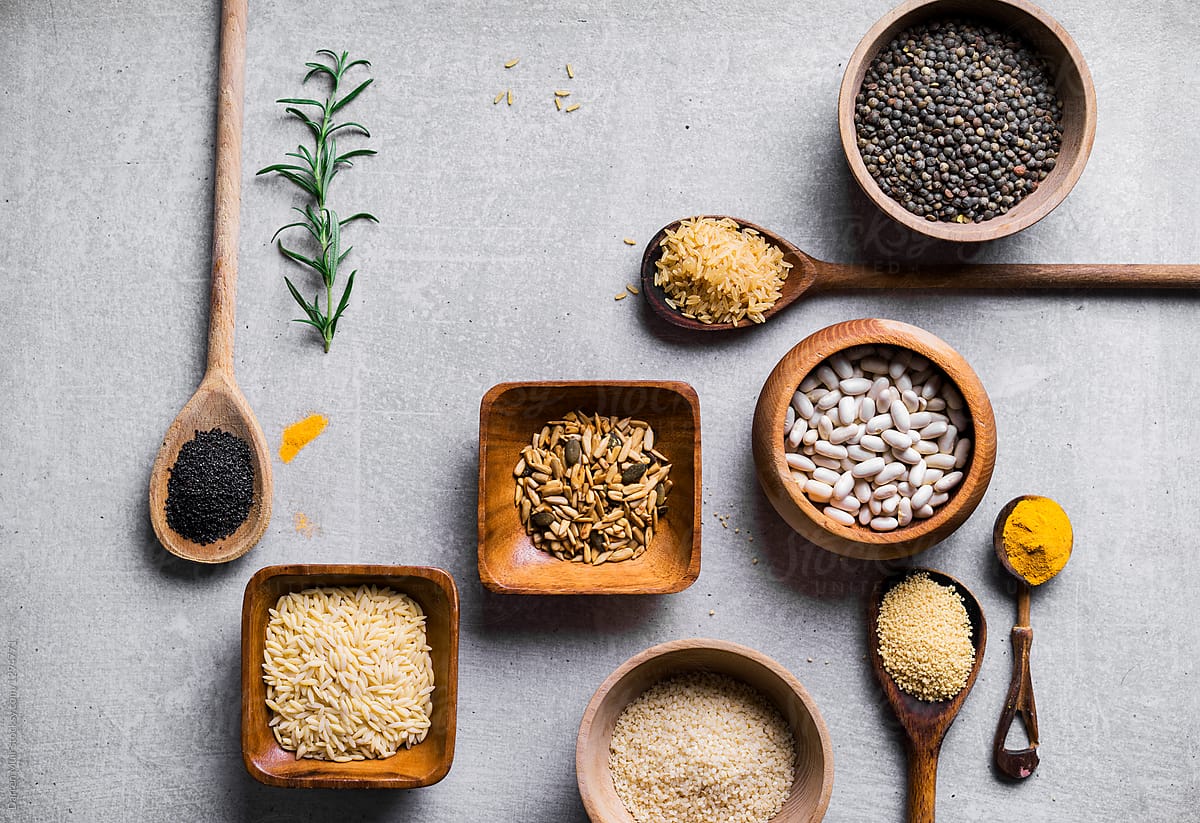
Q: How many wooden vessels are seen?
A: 5